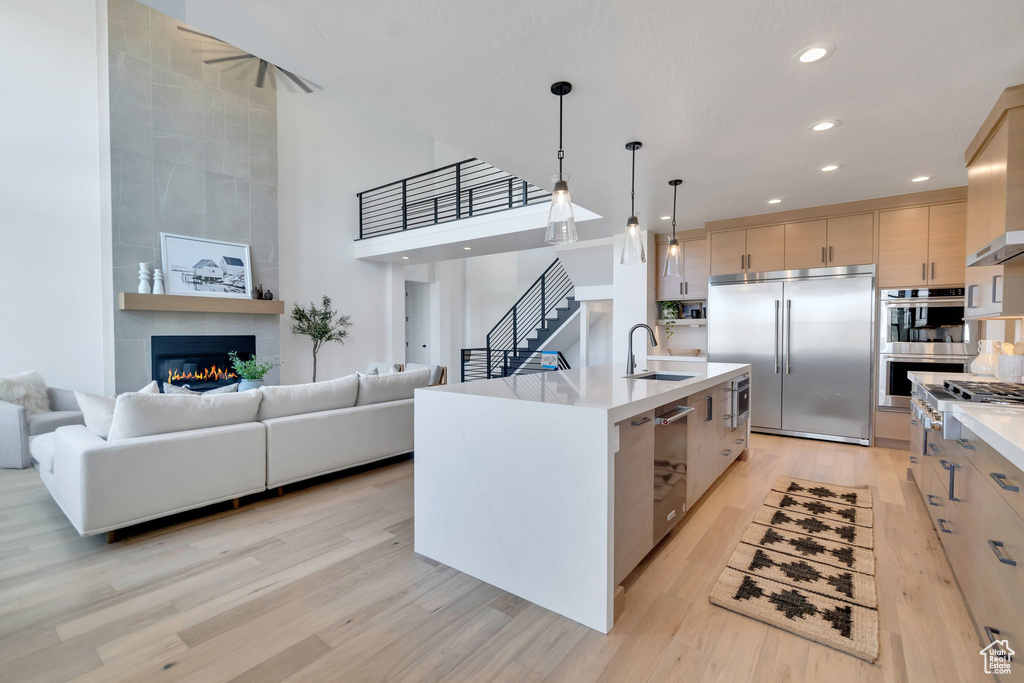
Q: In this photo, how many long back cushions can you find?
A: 3